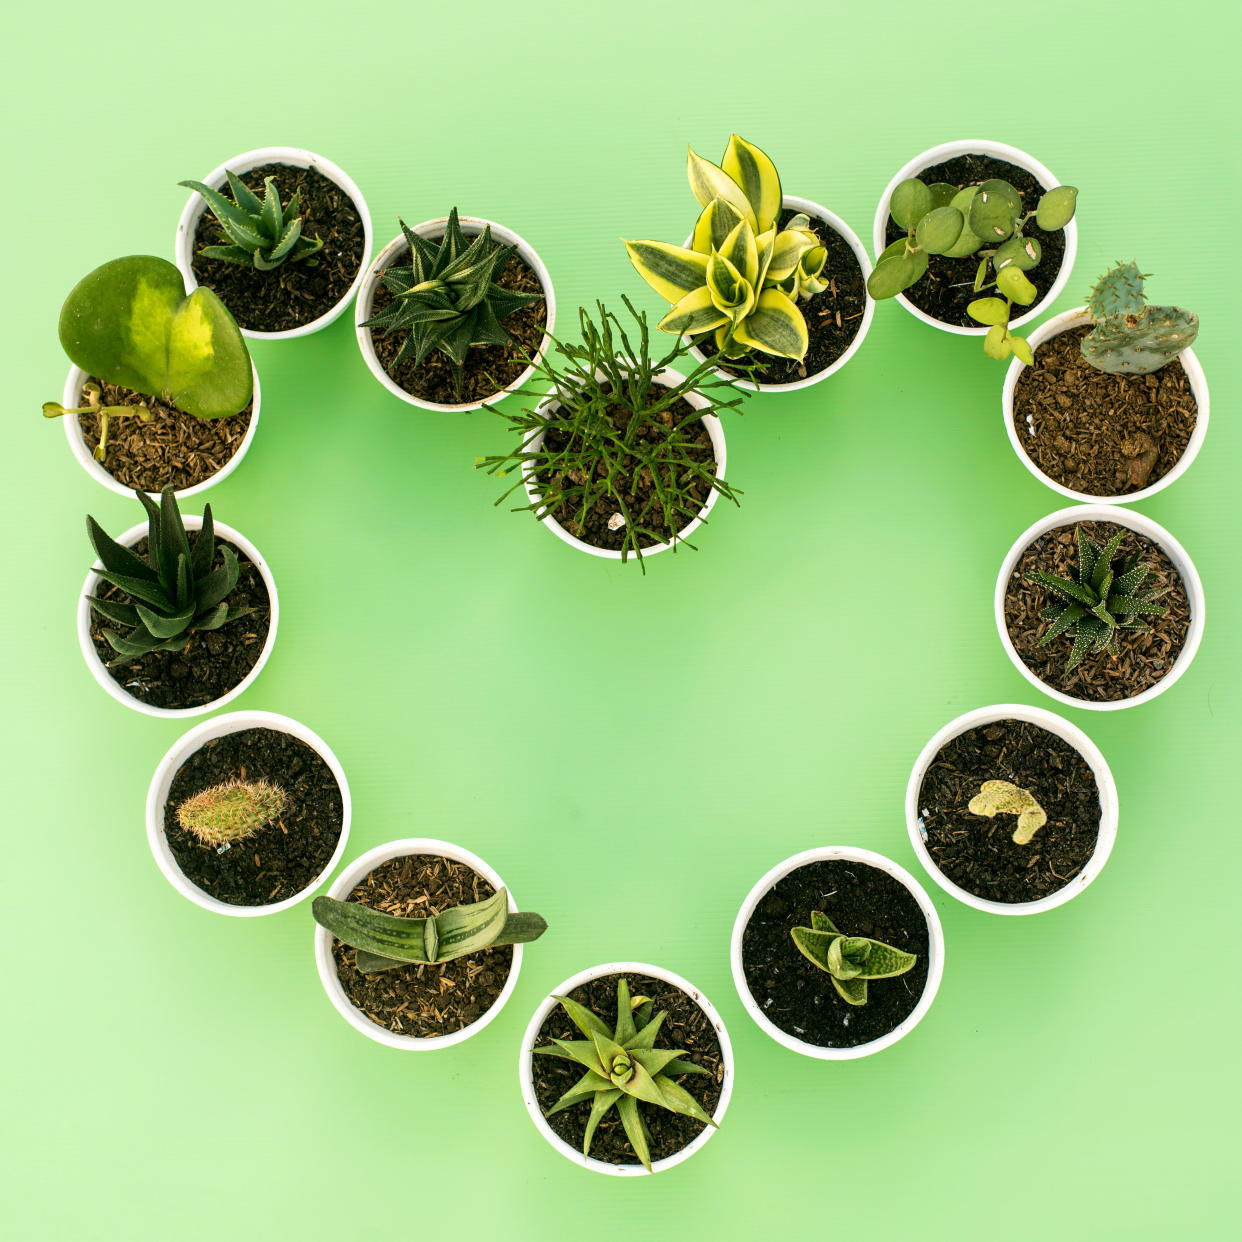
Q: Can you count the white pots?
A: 14